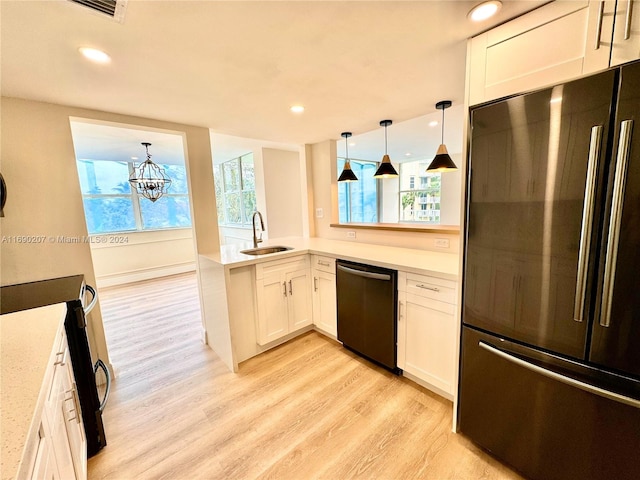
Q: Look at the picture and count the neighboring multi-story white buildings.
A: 1